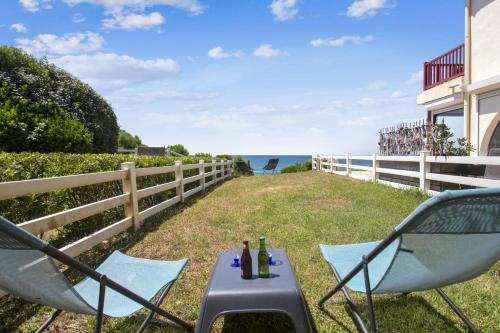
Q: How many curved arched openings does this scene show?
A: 1